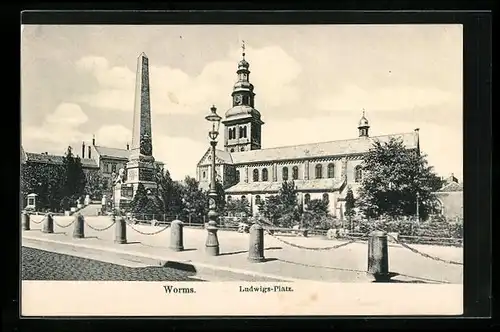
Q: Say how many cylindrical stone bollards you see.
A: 7